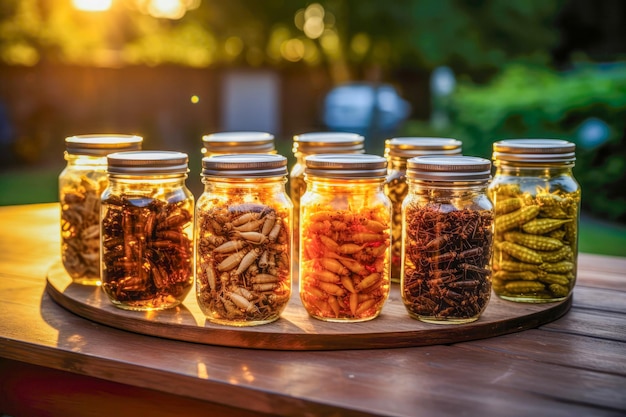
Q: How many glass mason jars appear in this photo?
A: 9